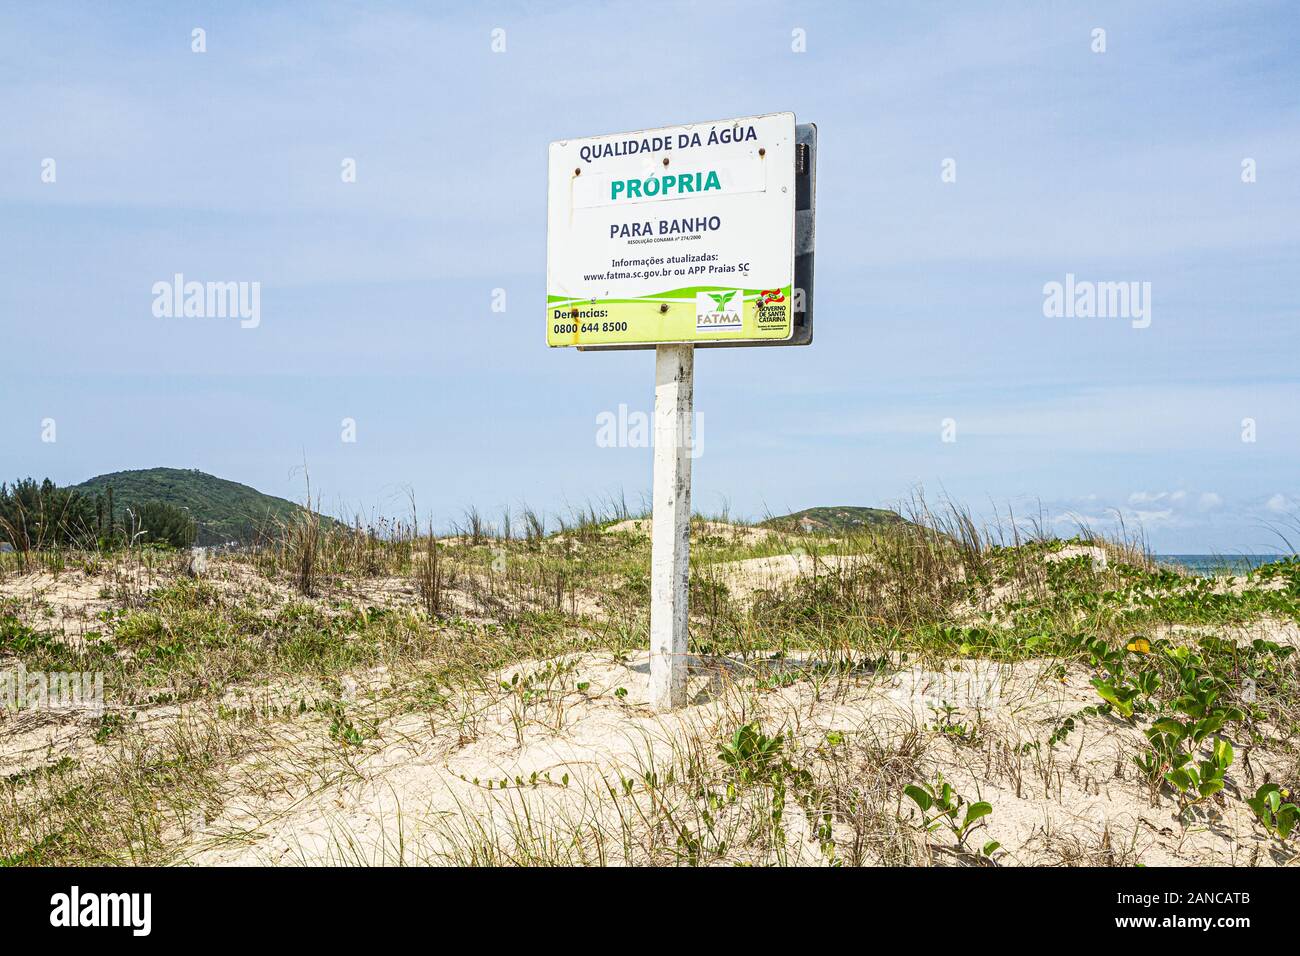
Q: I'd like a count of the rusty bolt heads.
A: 6